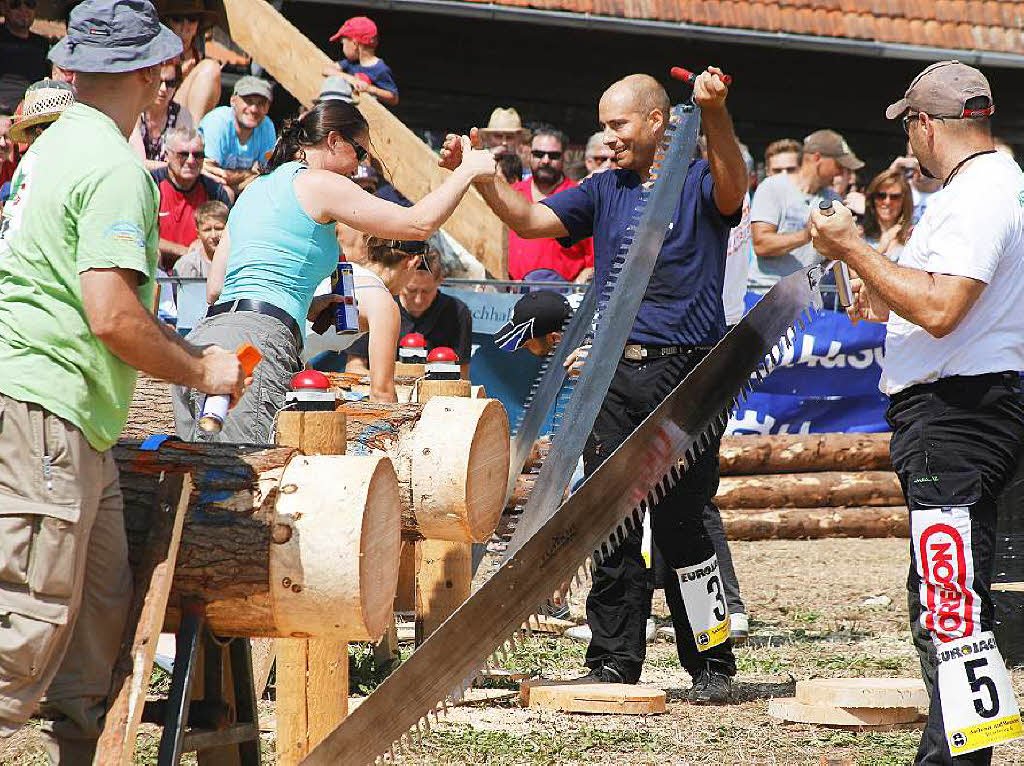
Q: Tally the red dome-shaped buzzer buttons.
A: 3